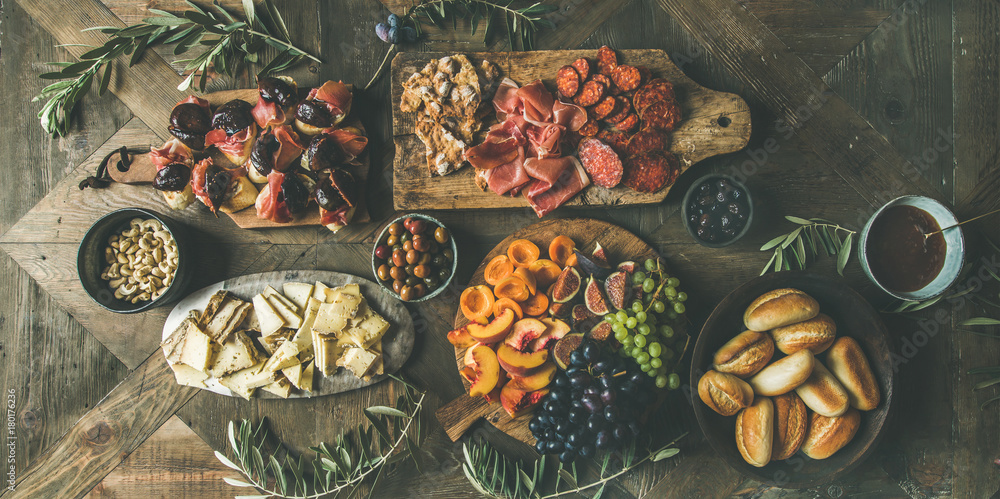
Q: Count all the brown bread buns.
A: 10